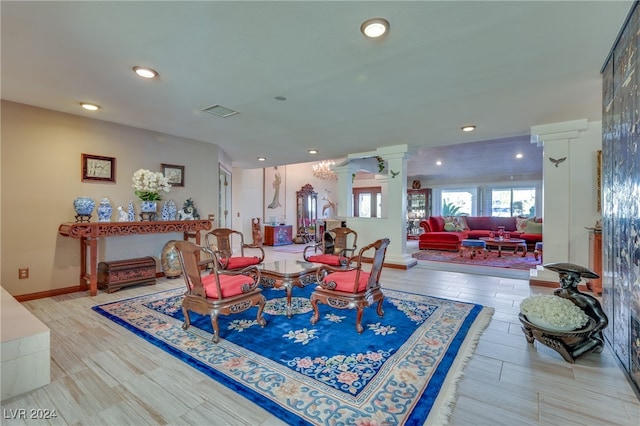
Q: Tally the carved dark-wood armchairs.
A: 4